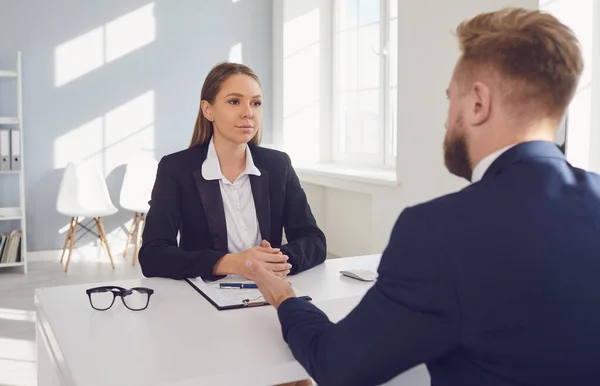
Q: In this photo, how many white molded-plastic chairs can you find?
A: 2